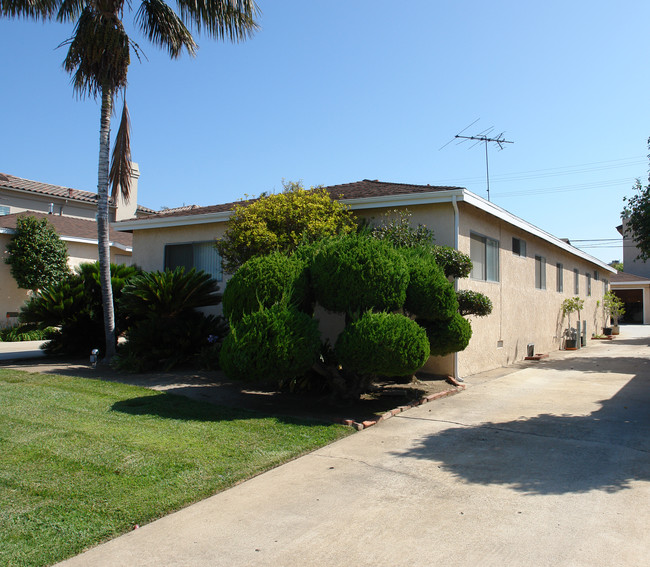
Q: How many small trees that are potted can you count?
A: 4